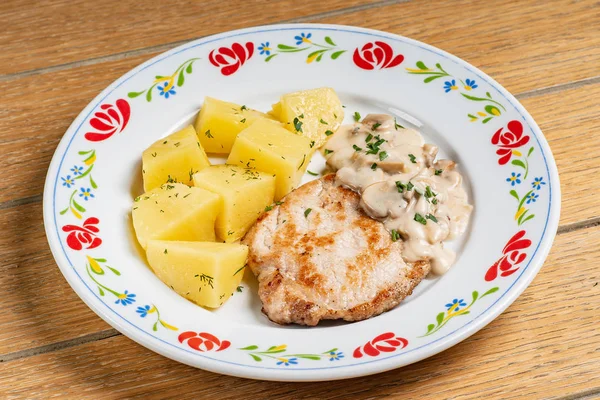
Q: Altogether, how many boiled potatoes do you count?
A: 7